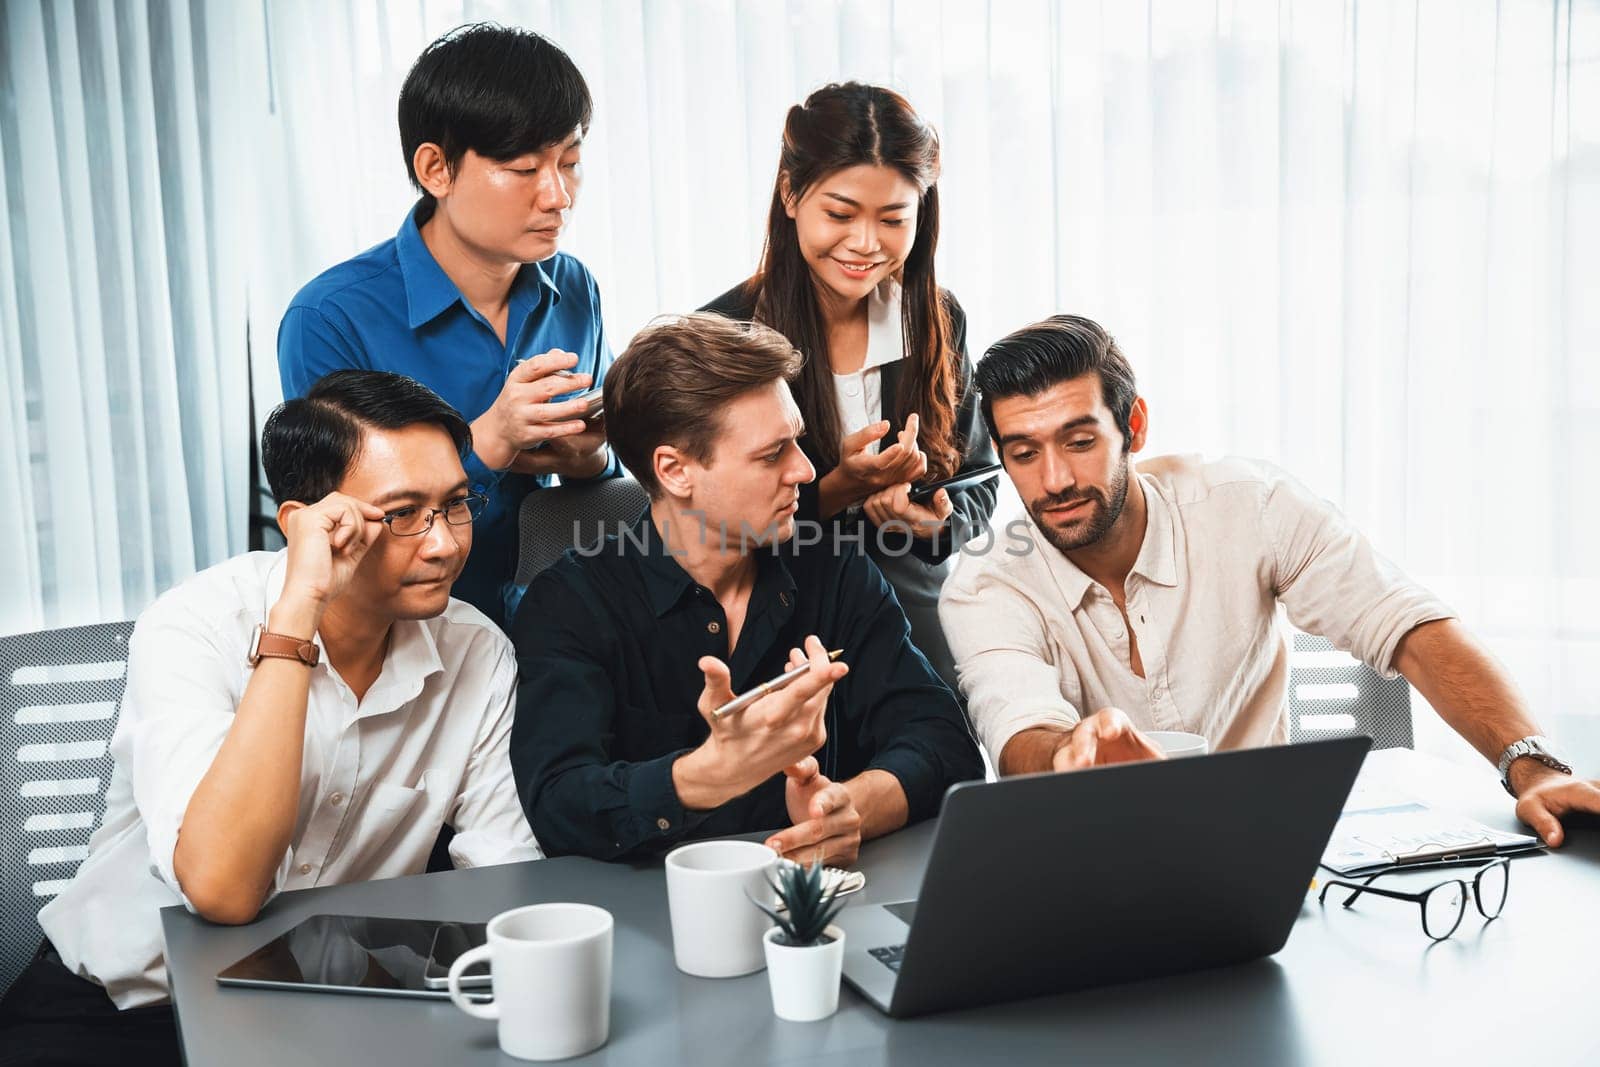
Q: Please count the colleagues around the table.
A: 5